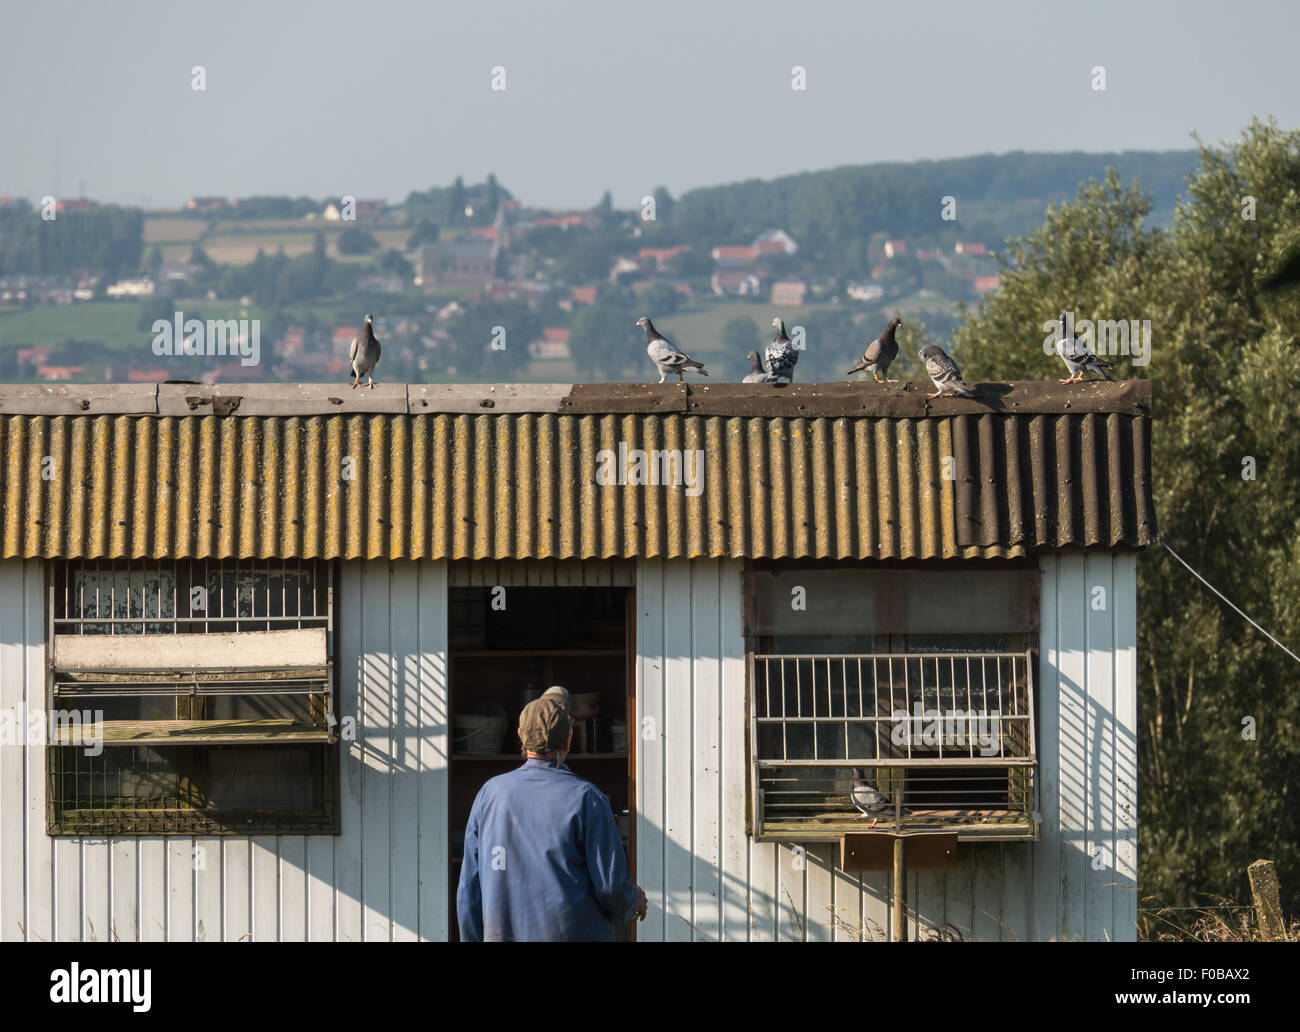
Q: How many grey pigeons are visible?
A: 8